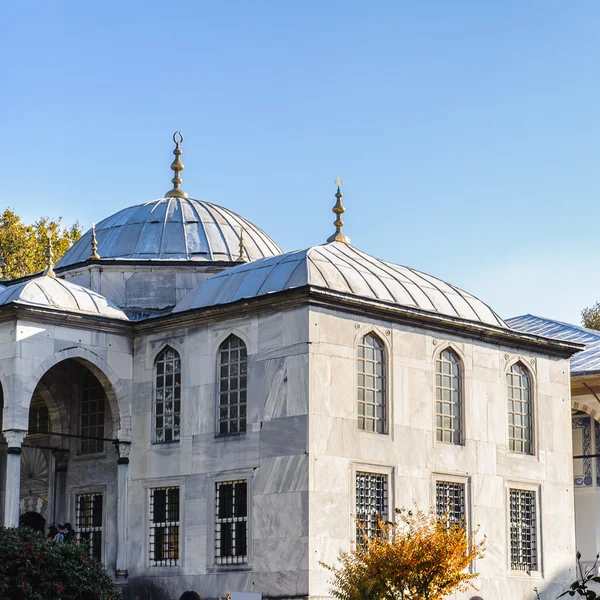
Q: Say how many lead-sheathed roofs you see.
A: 4